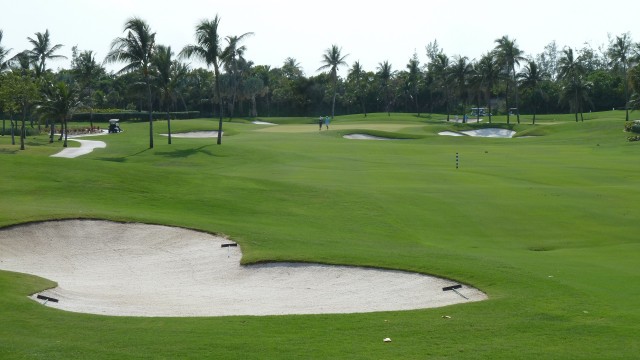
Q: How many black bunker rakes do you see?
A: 3